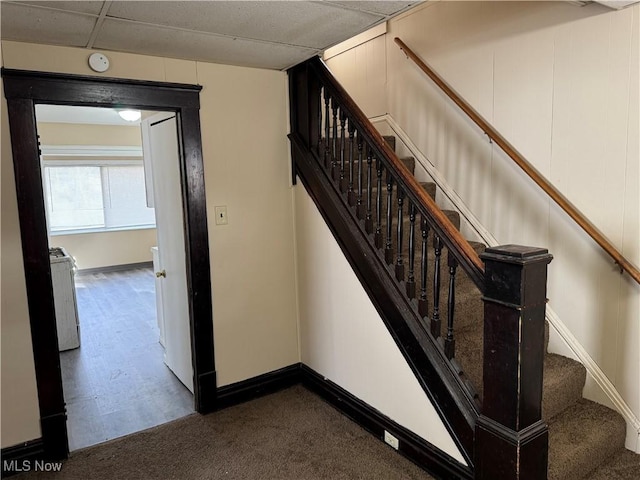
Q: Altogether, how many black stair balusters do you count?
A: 14